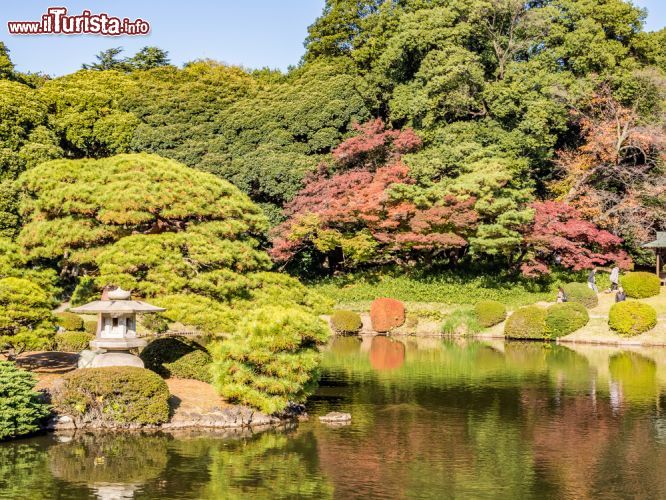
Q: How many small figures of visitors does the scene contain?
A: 4